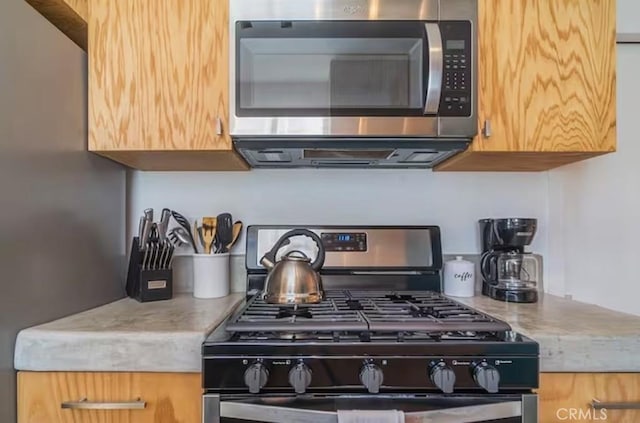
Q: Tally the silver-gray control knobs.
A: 5